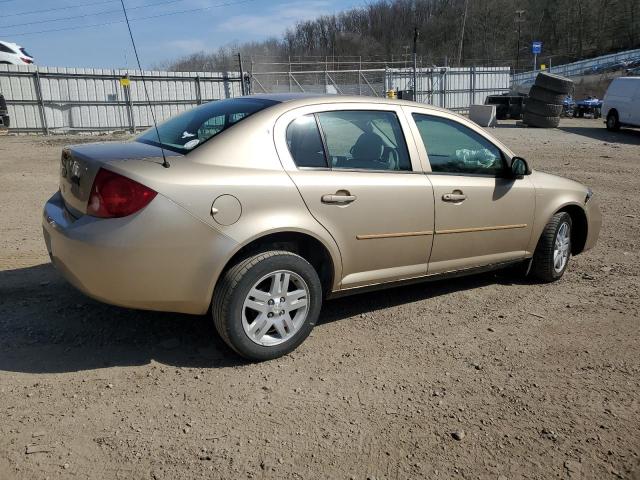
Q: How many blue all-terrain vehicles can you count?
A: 2